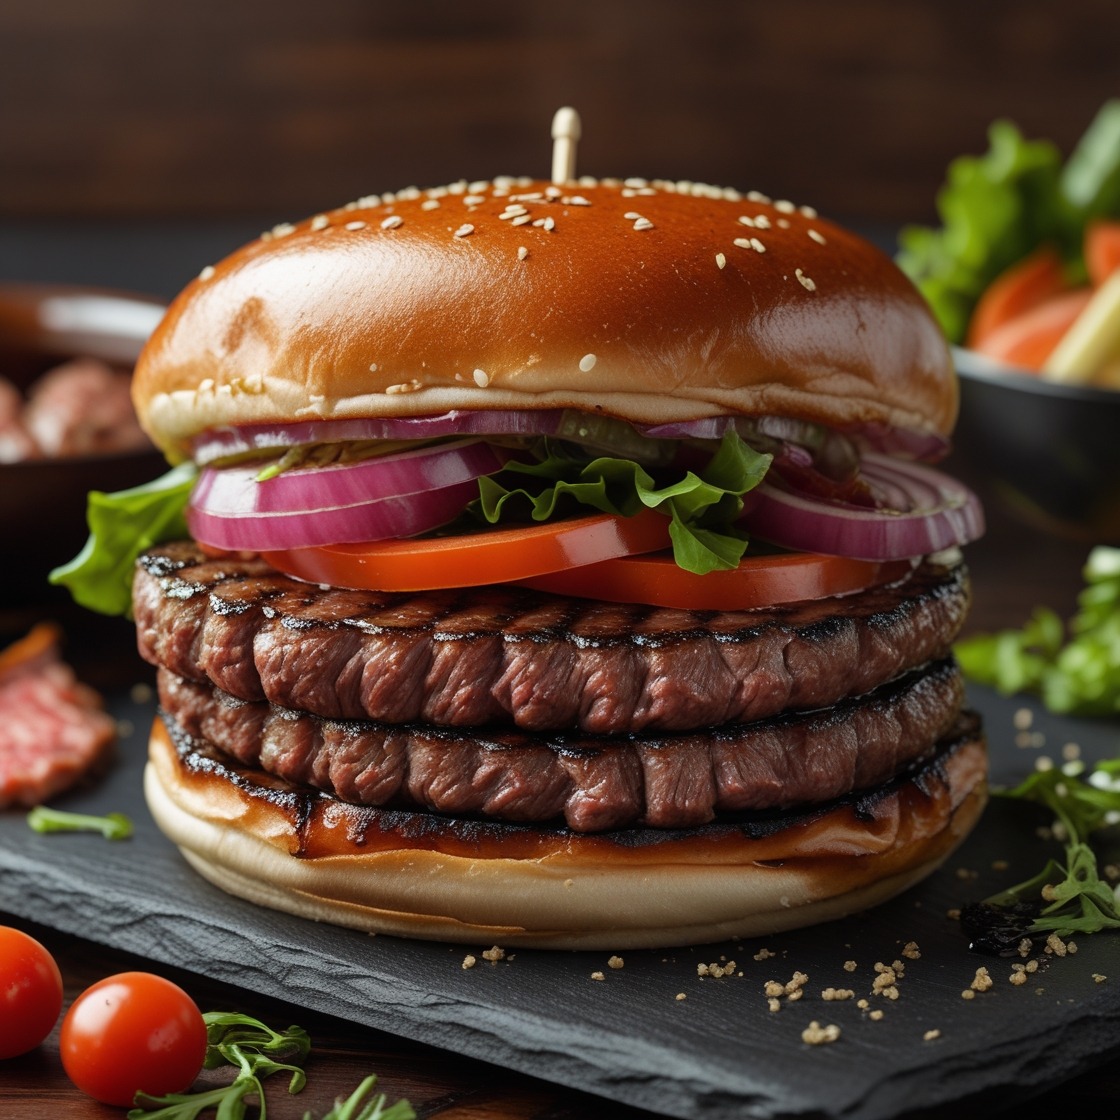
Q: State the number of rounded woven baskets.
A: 0